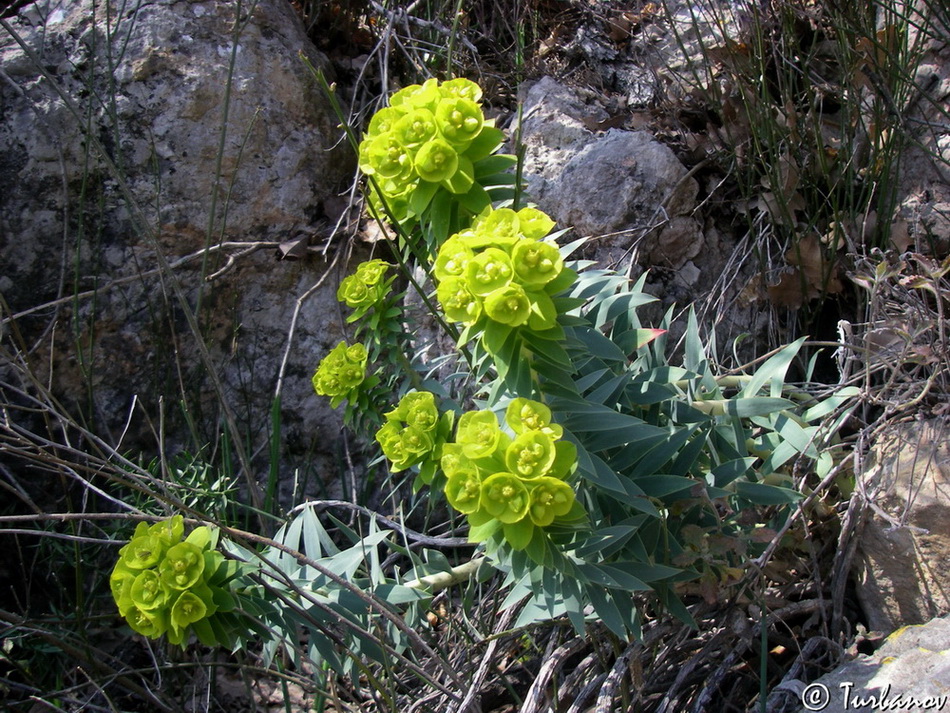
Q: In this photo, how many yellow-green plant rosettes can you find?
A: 7